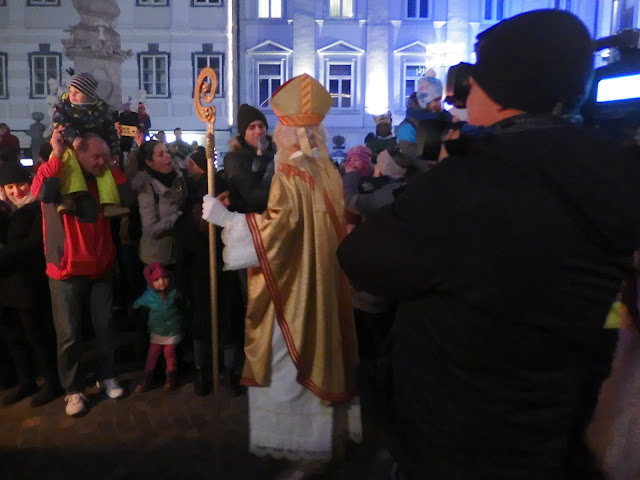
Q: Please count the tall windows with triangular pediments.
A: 3